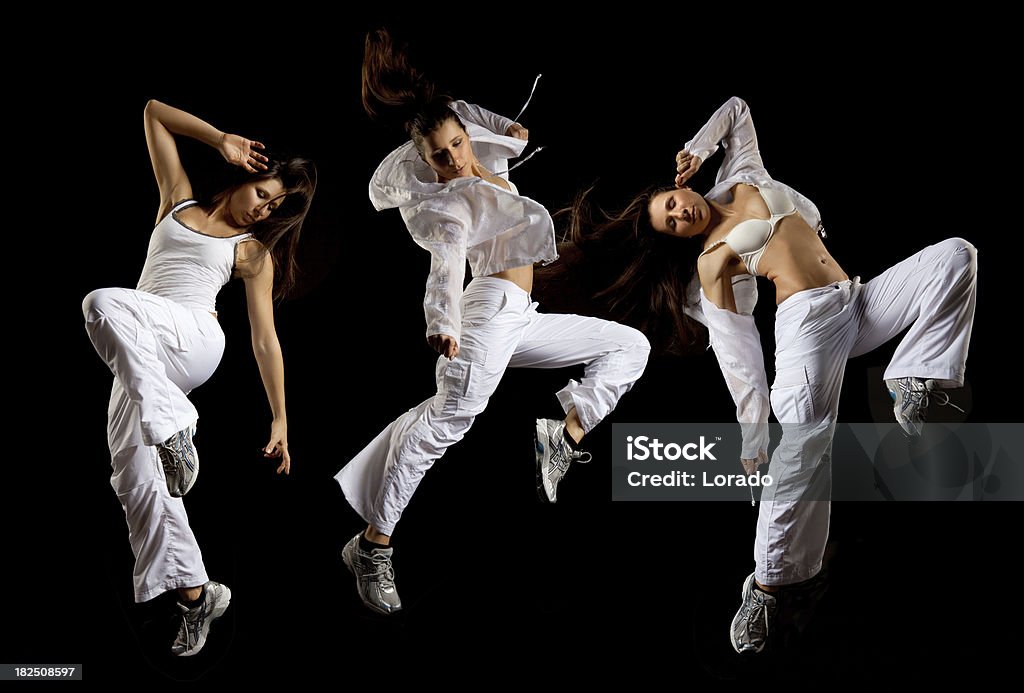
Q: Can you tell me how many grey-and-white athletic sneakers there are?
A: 6